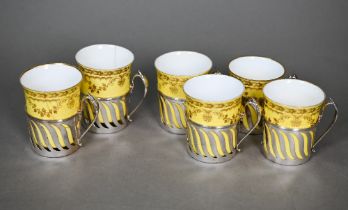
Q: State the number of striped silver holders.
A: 6